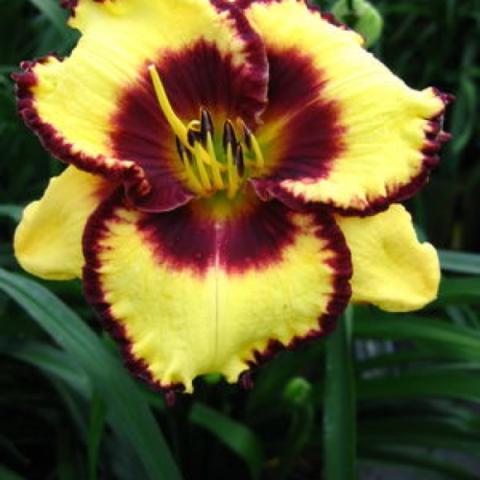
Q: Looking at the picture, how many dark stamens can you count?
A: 6